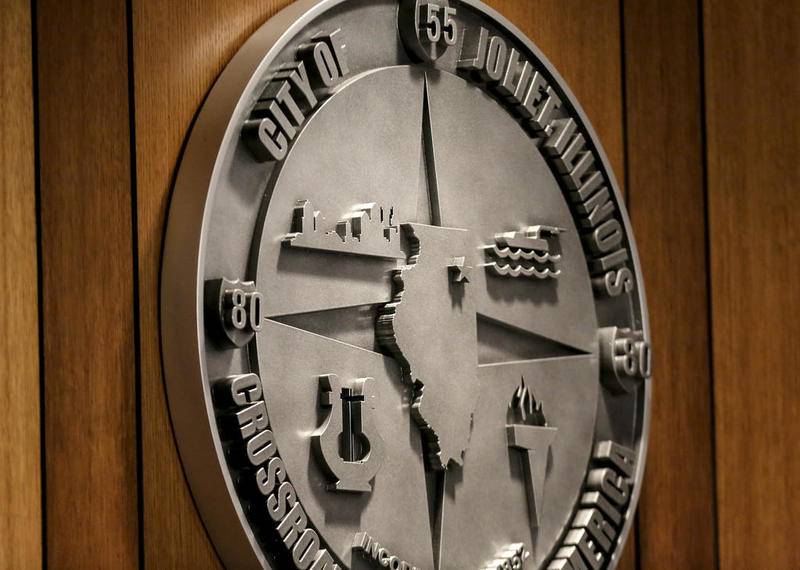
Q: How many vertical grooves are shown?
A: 4